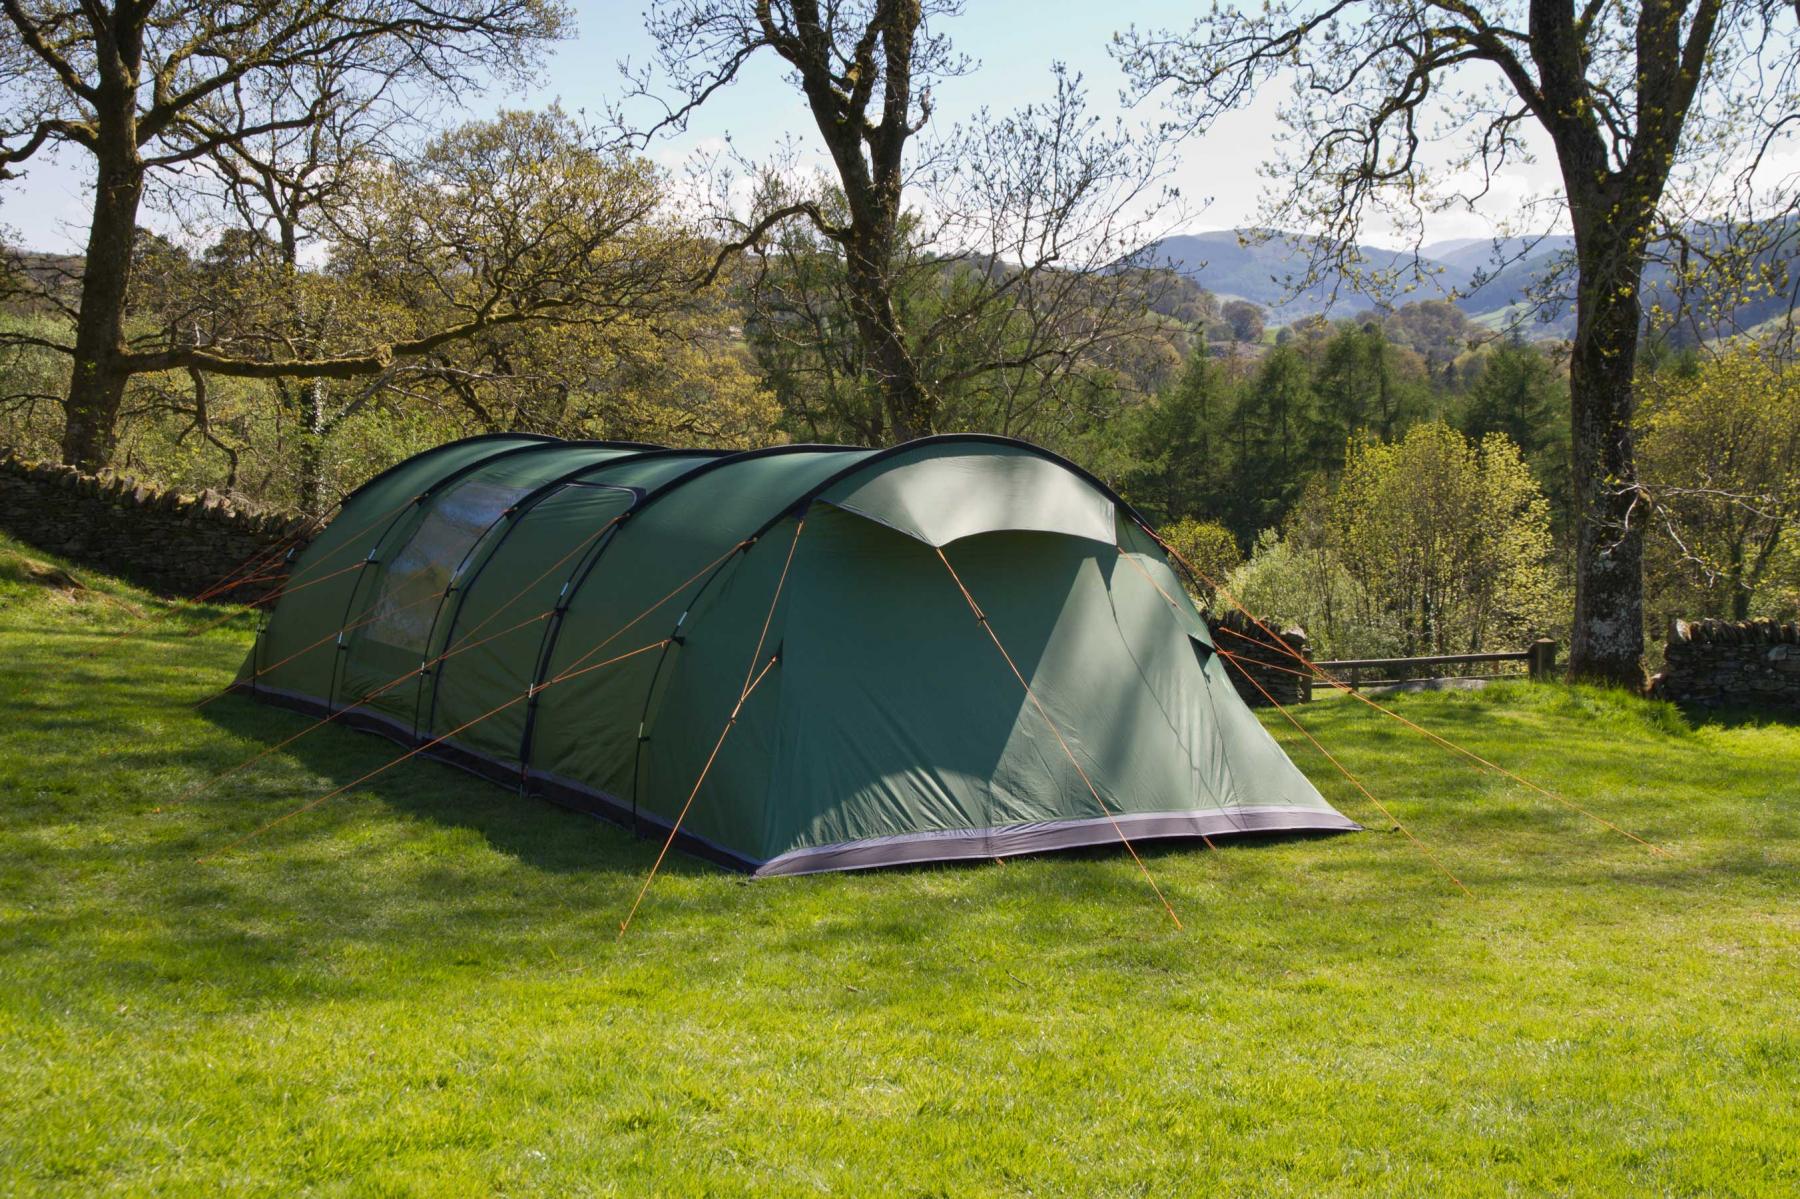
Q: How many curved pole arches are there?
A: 5